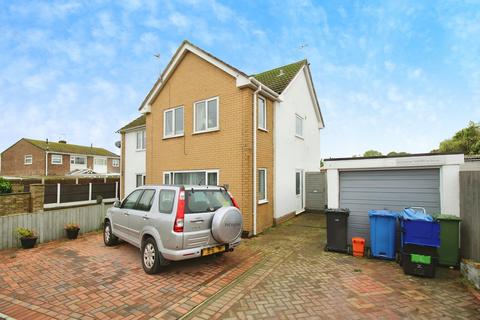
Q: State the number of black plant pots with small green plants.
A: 2